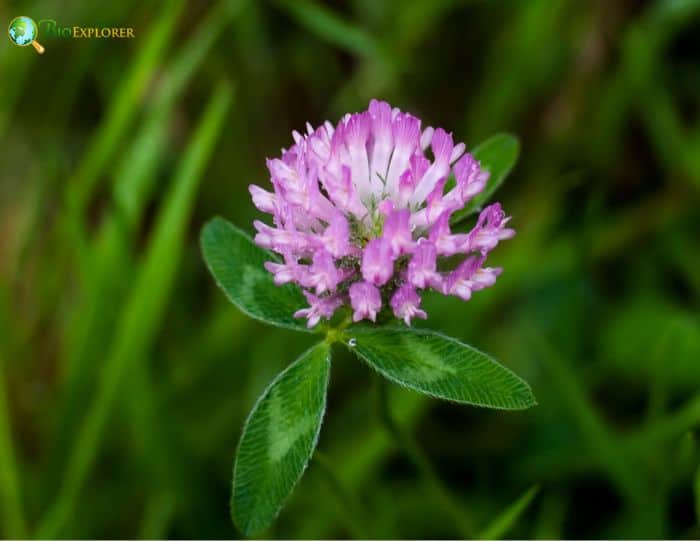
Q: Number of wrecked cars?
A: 0